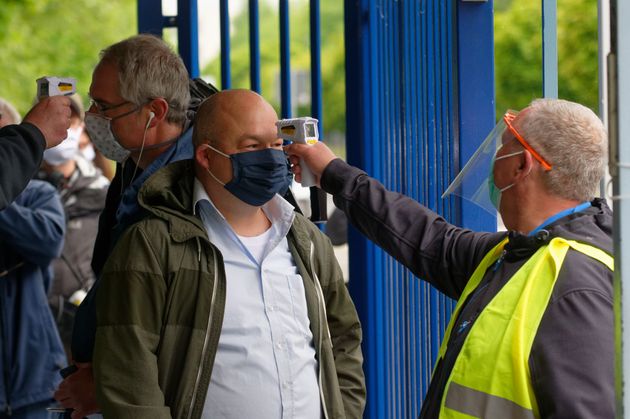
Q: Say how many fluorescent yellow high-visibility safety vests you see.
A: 1